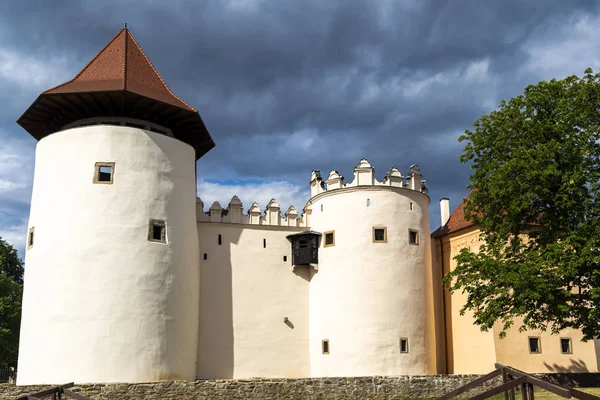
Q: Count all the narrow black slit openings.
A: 4